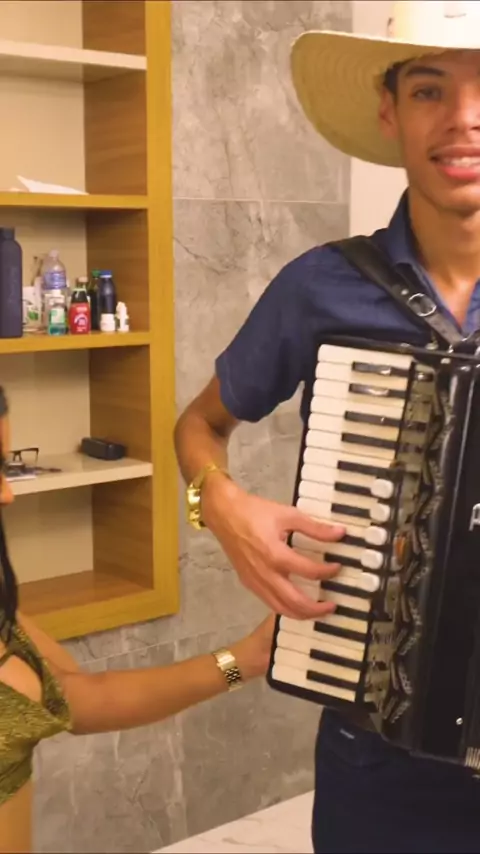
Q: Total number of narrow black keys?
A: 14